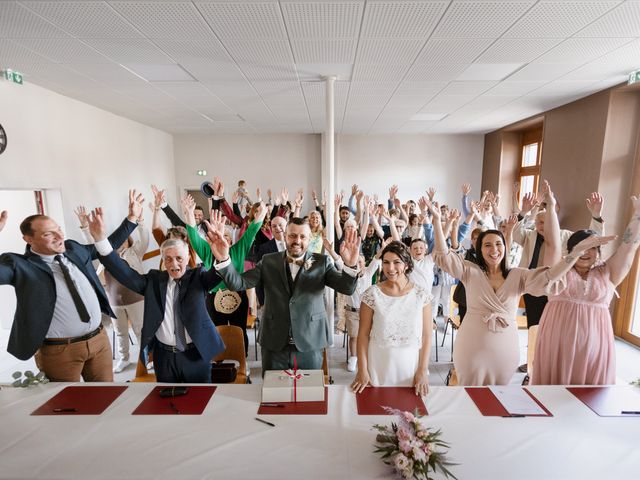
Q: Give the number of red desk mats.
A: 6